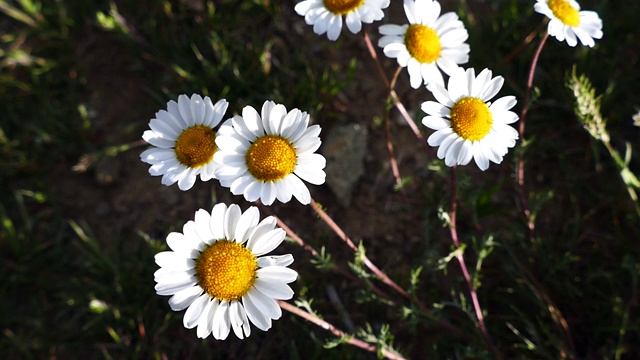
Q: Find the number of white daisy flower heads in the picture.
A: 7